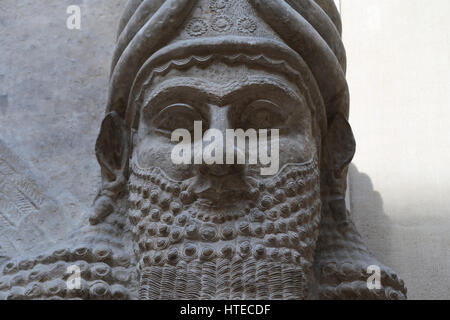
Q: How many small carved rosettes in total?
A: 4